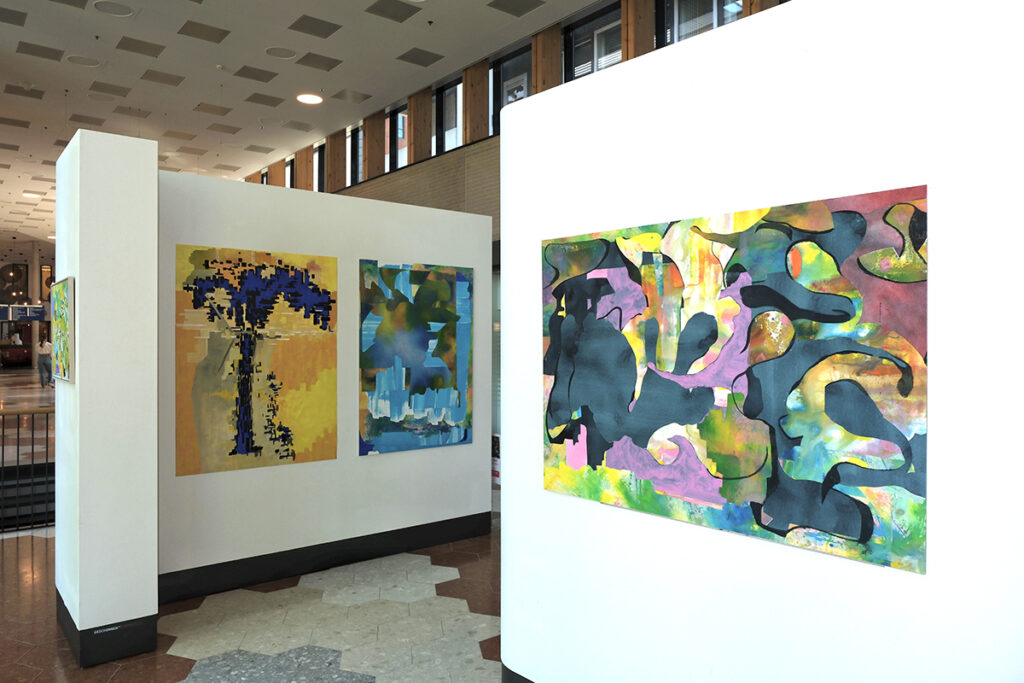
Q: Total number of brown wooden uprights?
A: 10